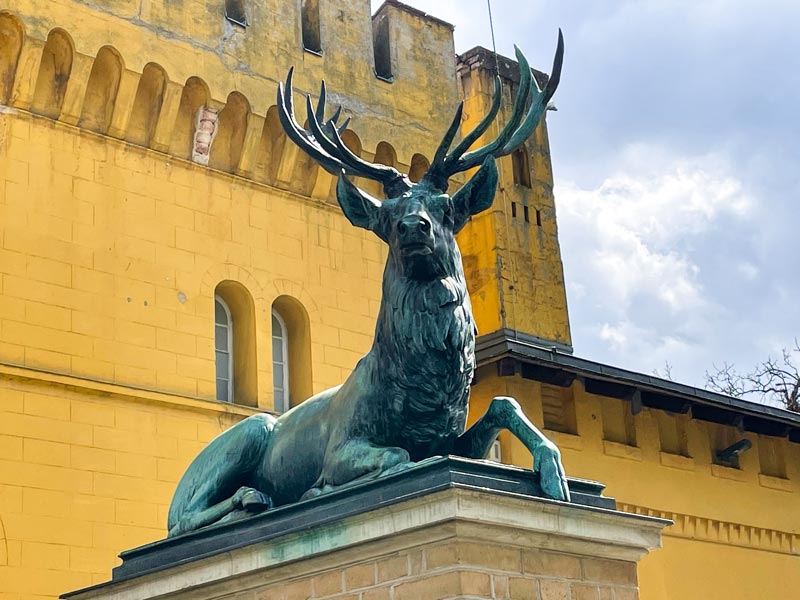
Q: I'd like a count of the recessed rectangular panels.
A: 5